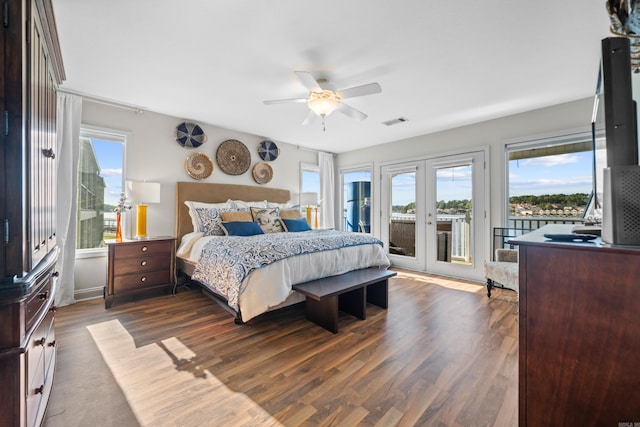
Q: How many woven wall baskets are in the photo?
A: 5